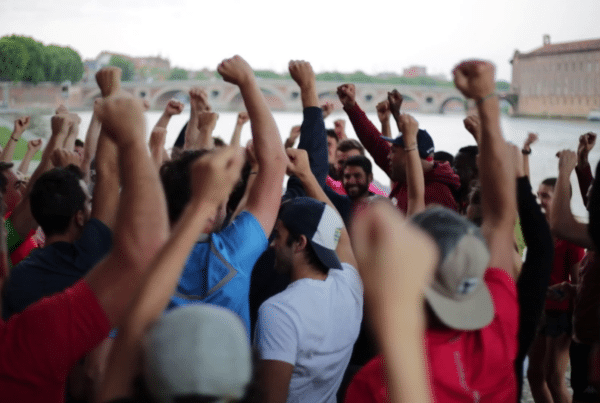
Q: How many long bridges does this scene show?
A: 1